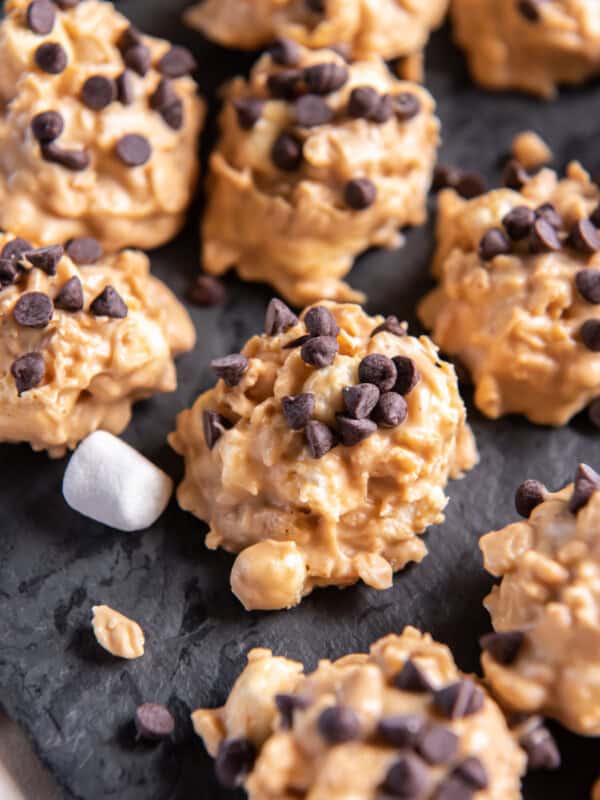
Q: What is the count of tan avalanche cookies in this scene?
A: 9